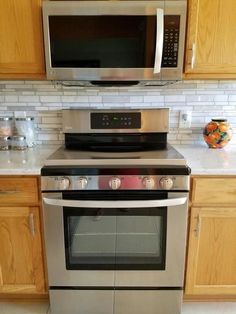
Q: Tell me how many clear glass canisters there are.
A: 4